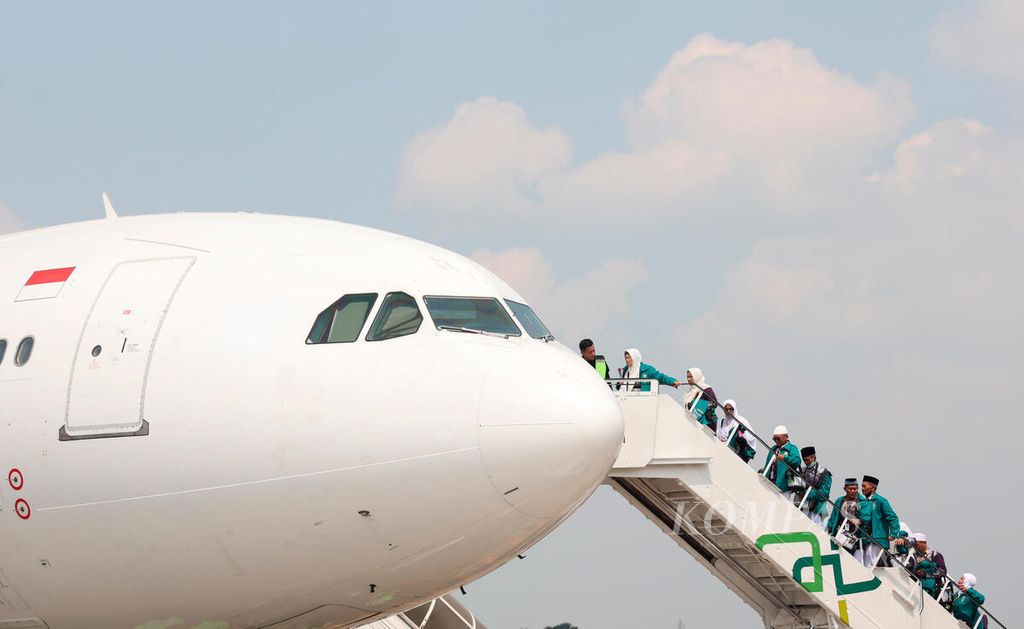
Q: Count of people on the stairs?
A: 11